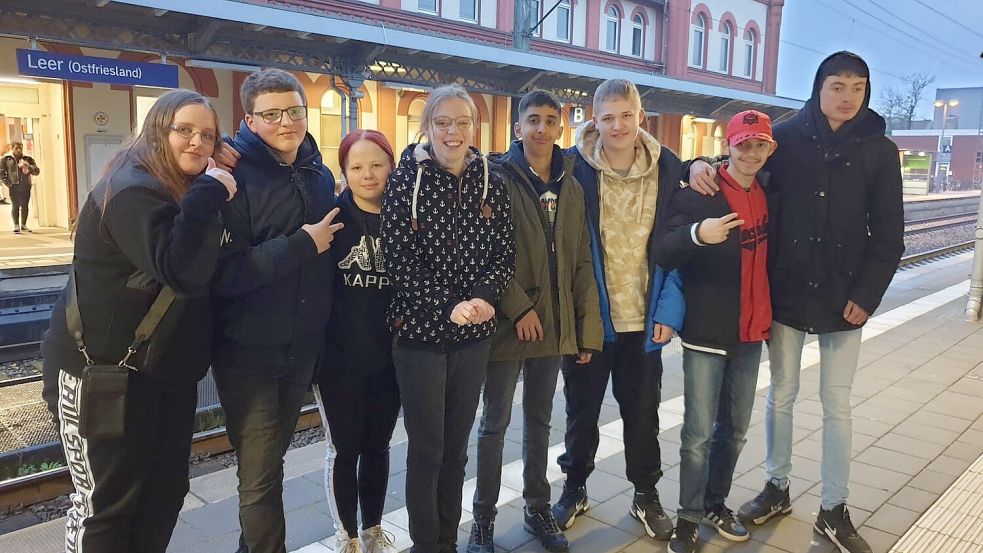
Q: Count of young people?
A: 8